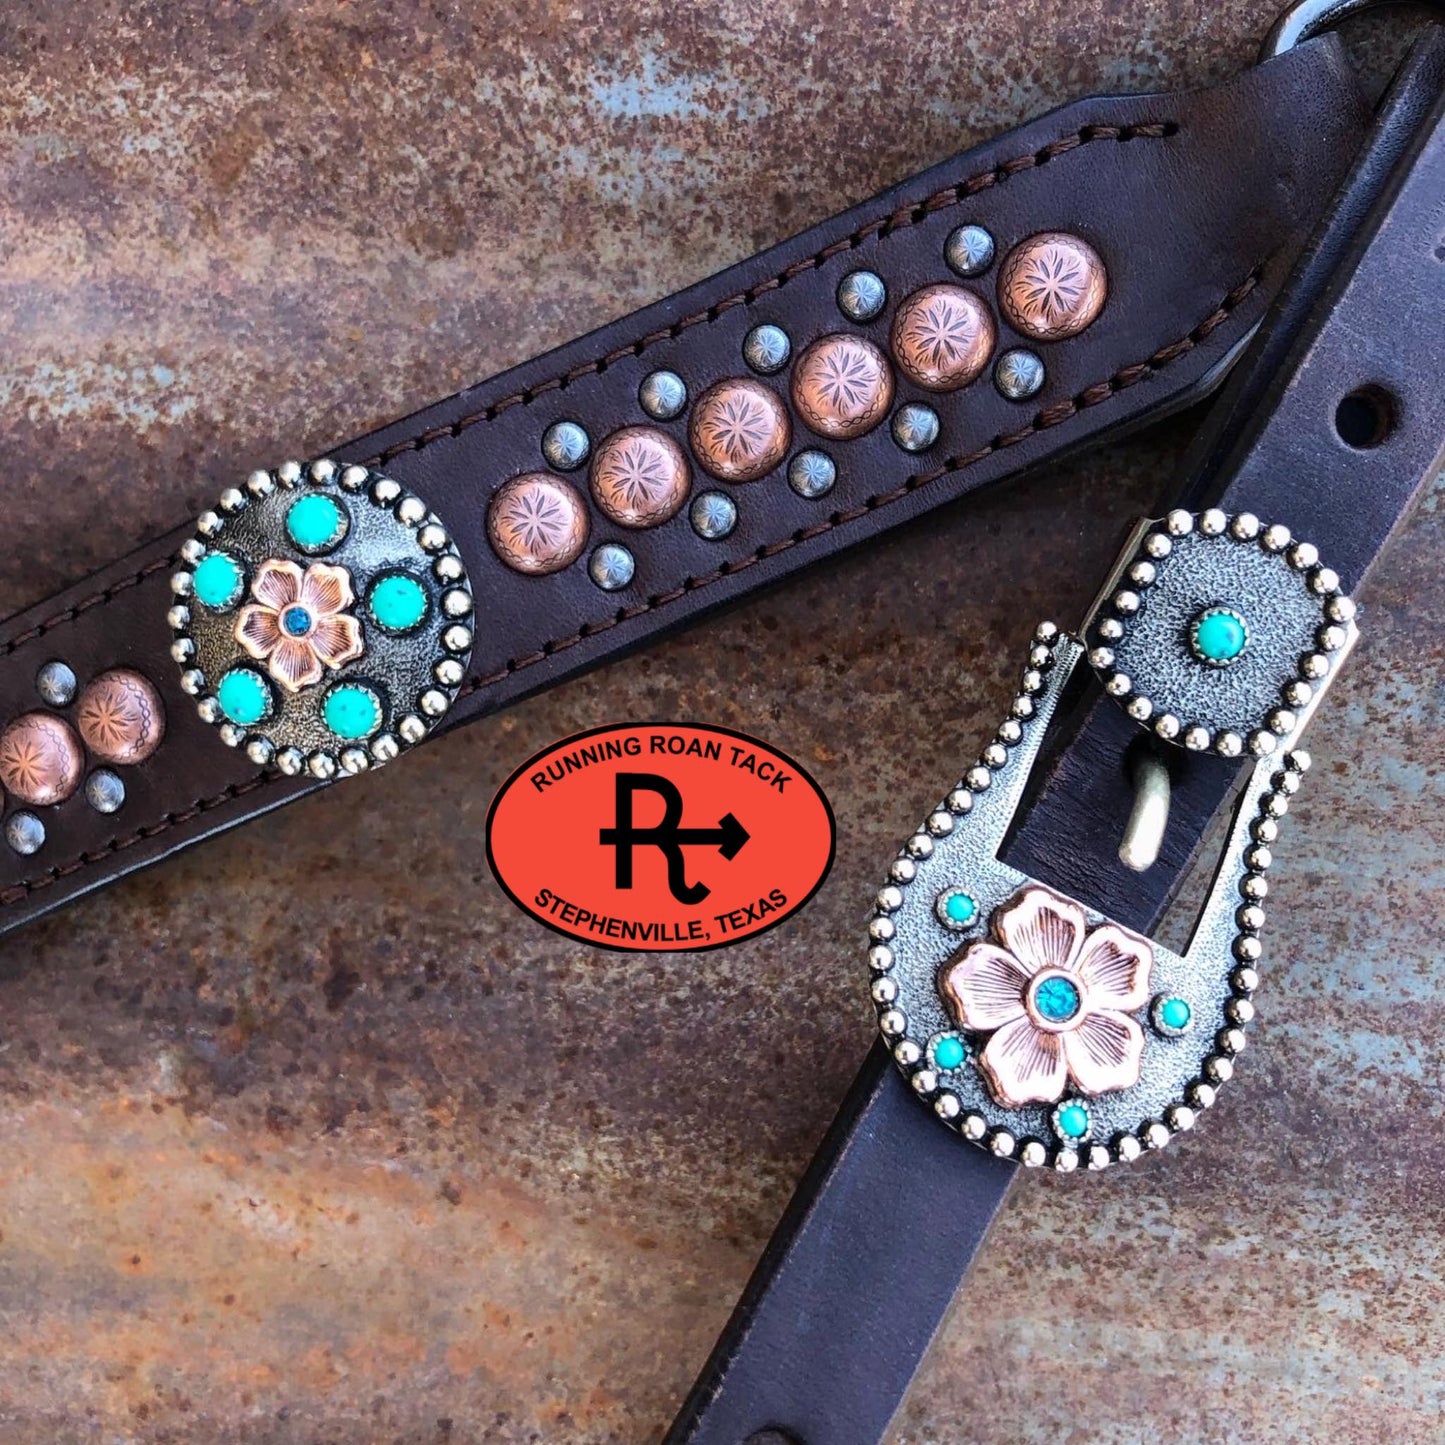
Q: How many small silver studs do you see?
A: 13